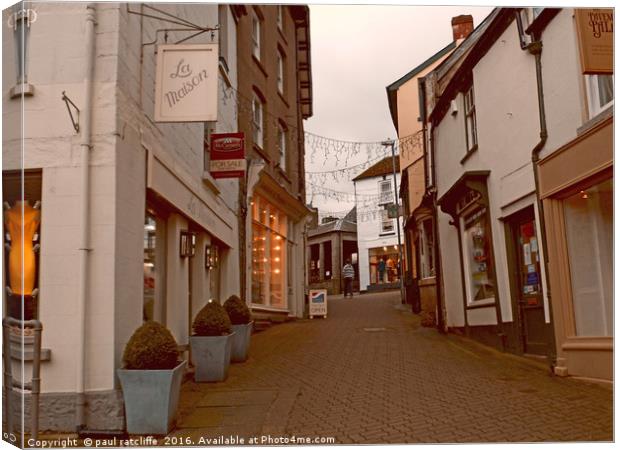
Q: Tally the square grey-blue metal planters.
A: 3